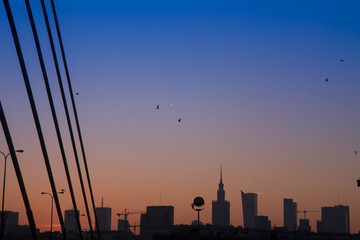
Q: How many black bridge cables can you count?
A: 5